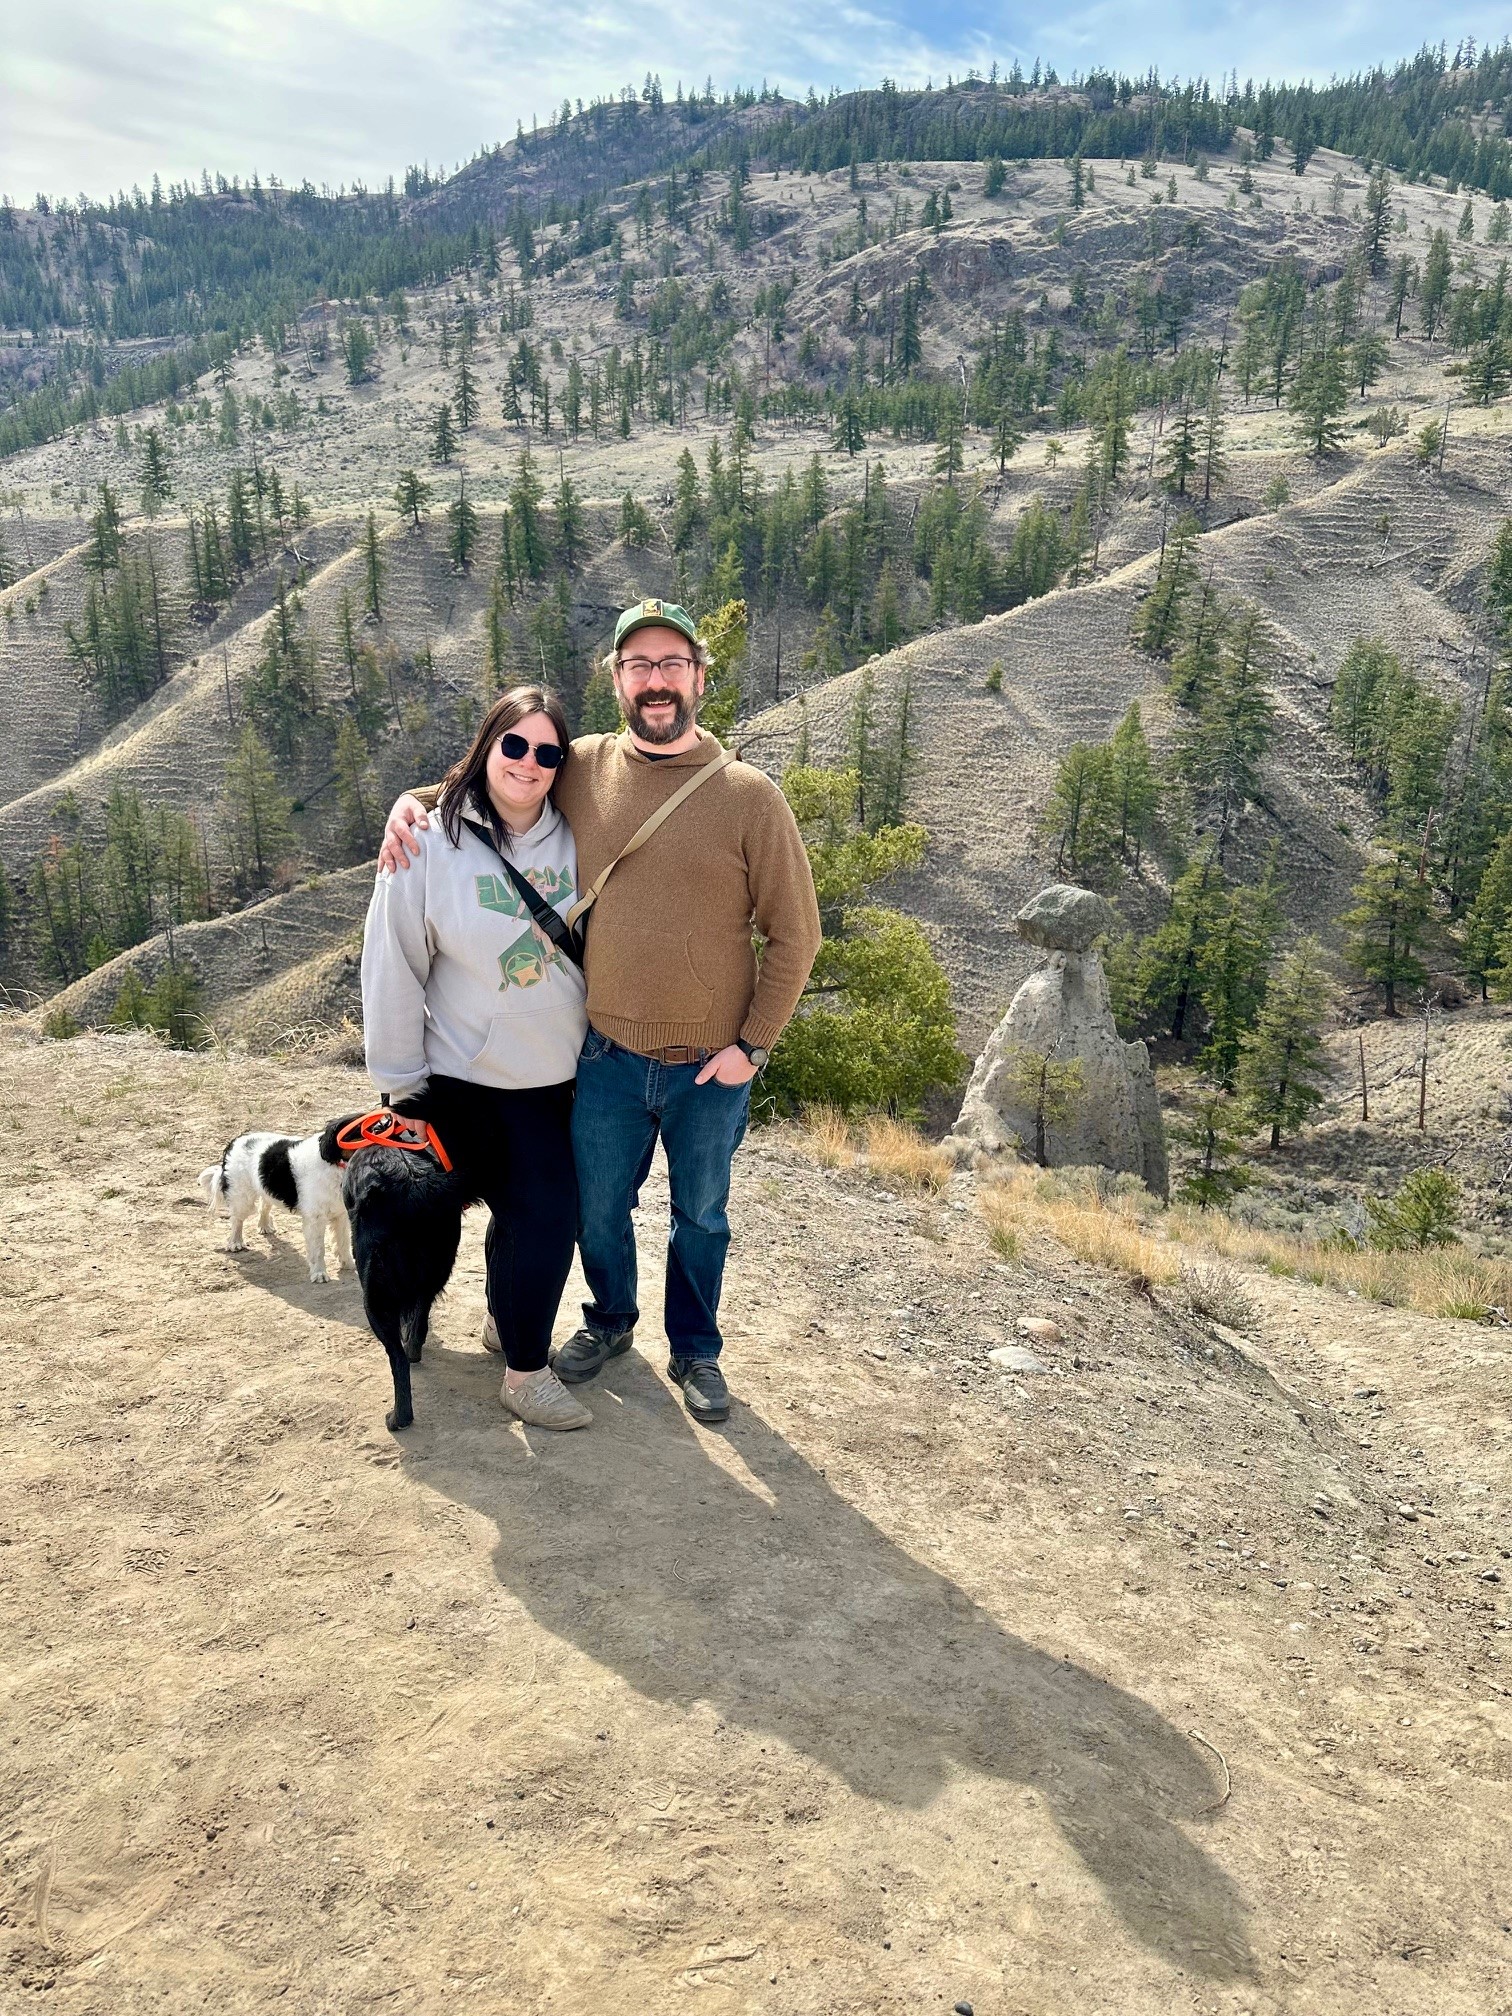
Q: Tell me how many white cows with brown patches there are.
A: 0